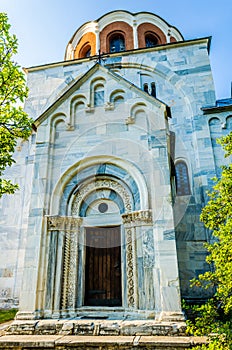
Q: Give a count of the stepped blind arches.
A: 5